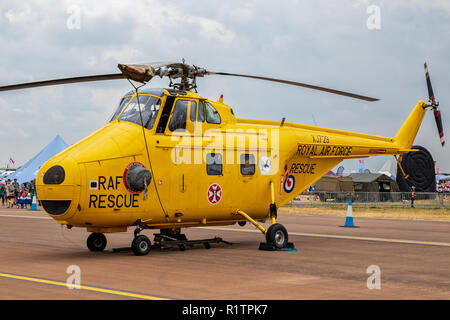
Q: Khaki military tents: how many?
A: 1